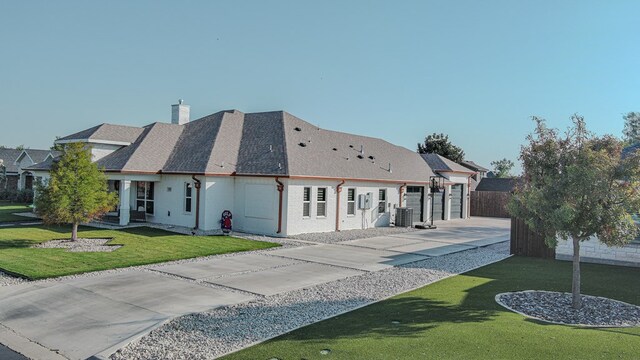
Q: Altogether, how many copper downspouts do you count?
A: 5